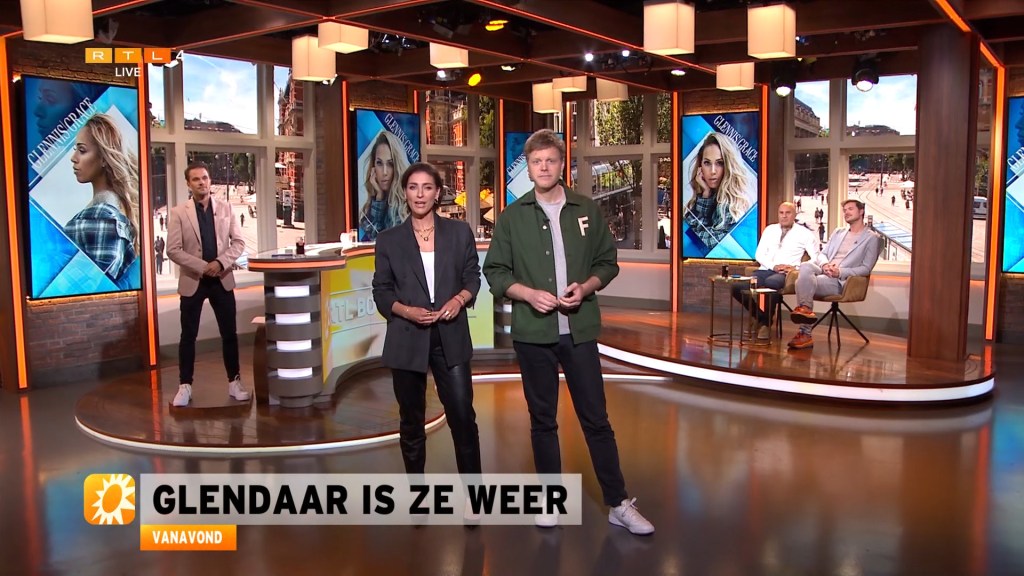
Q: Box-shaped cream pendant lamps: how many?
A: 10